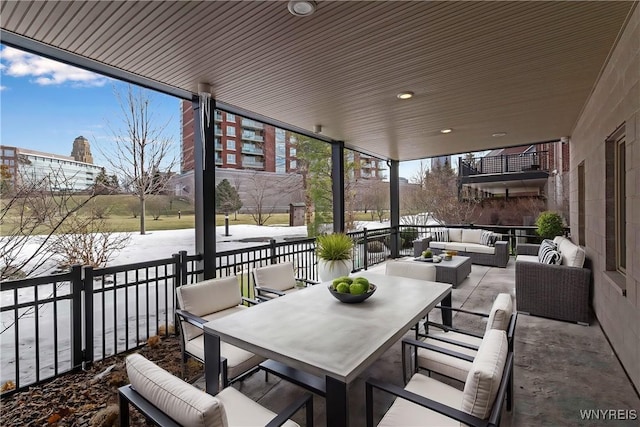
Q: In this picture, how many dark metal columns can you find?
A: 3